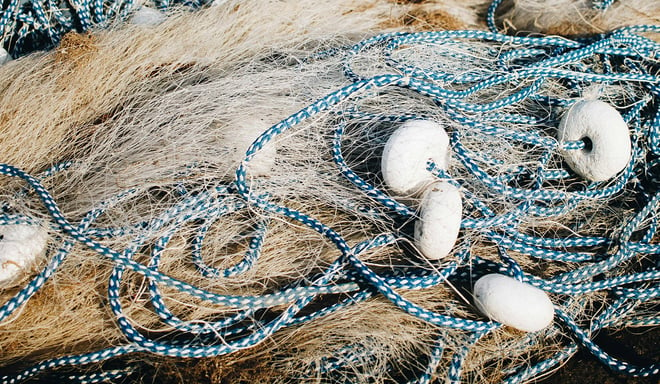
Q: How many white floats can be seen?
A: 5